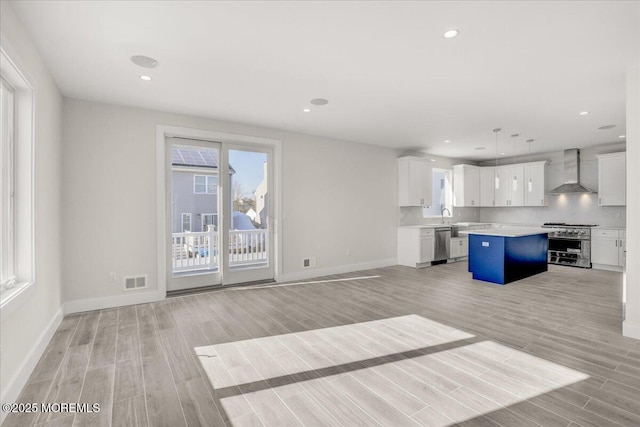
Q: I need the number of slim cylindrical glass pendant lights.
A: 3